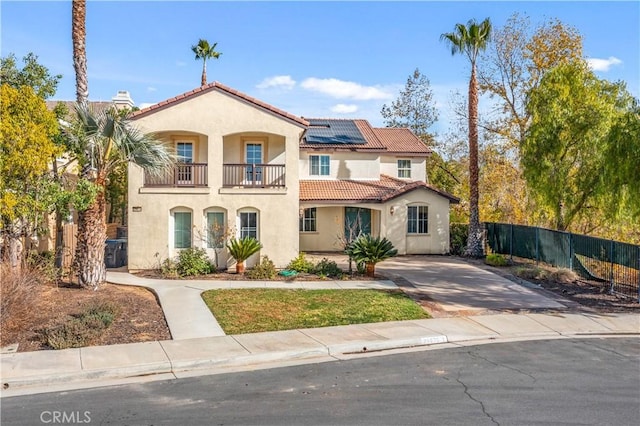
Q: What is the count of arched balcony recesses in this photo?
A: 2